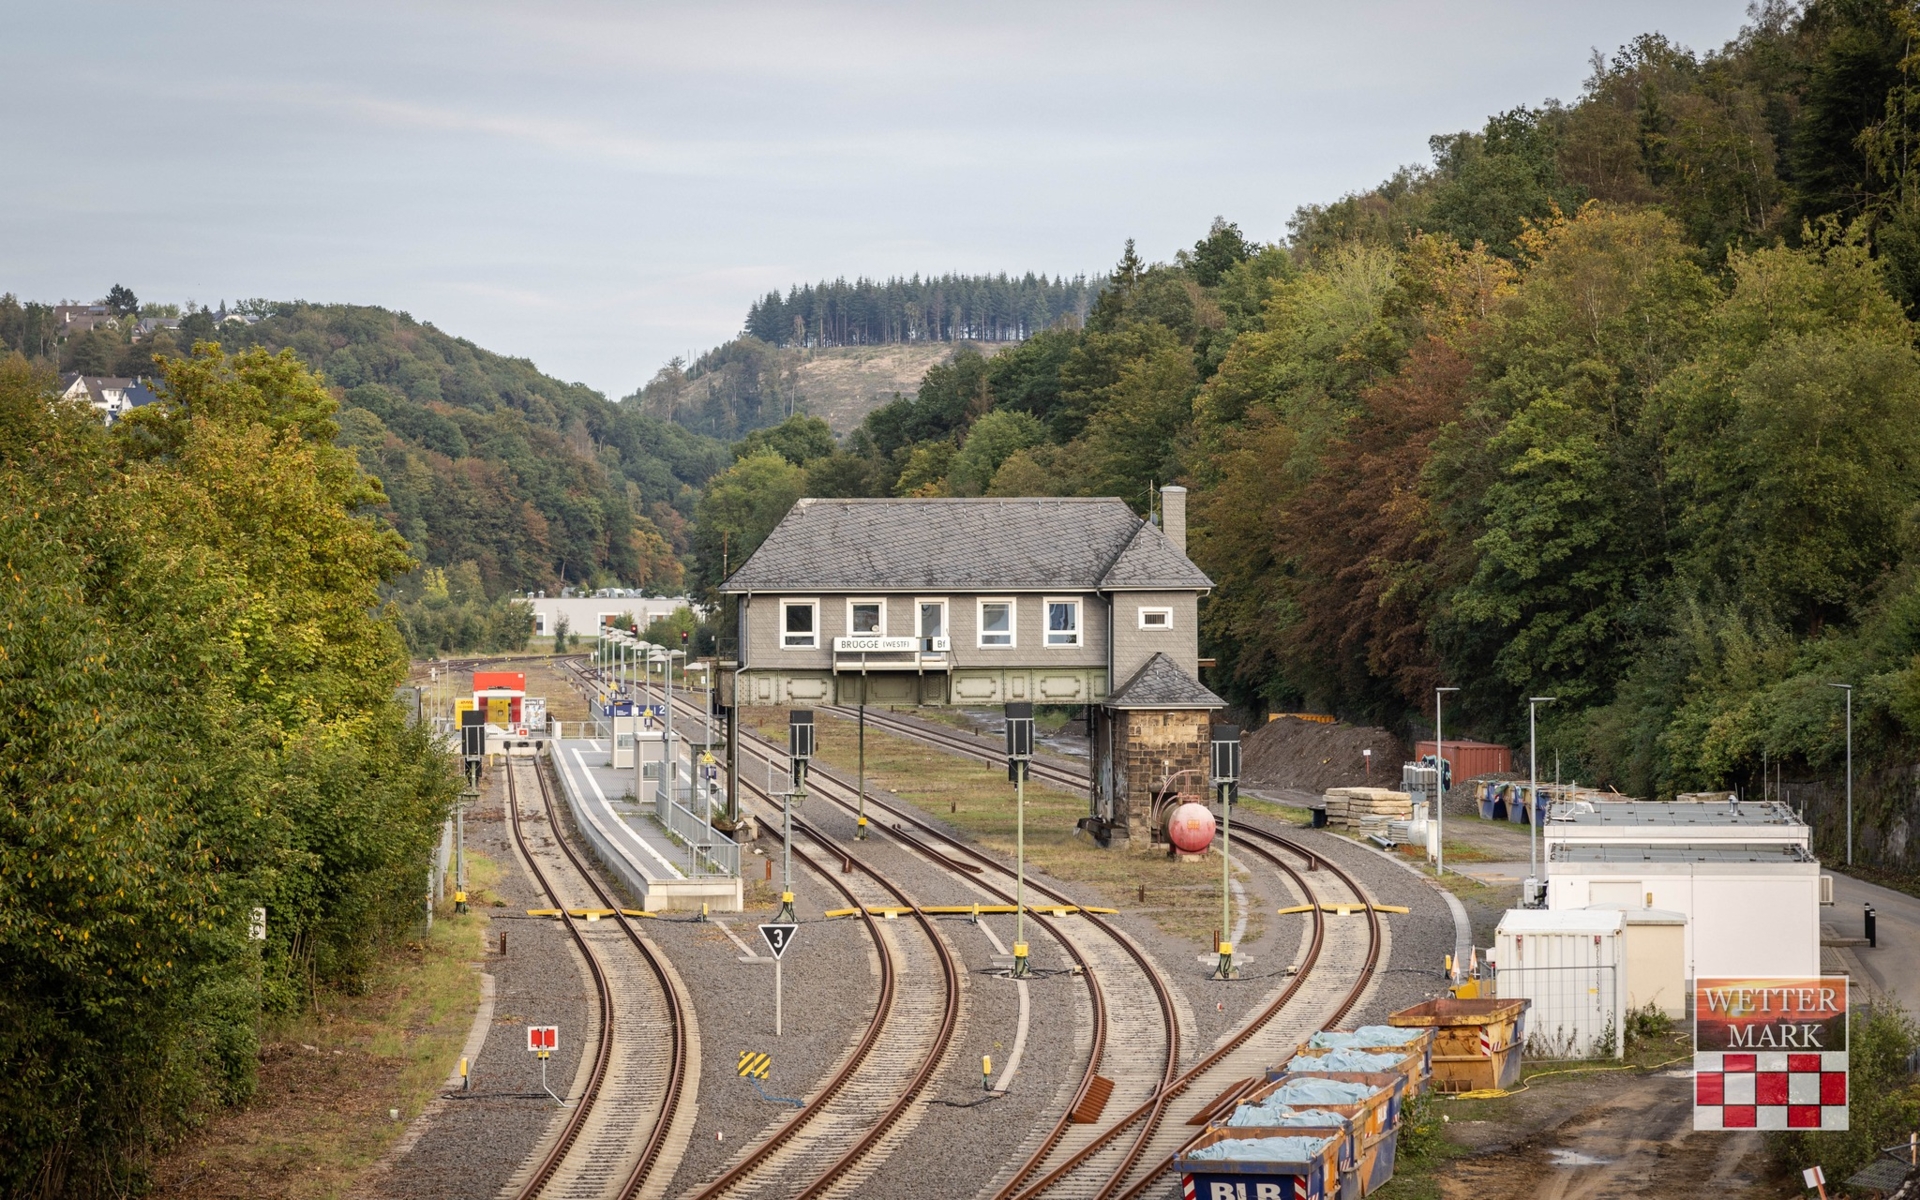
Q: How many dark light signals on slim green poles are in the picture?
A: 4